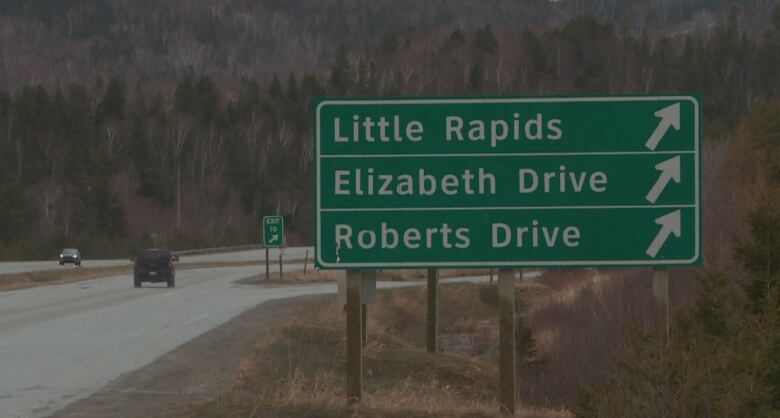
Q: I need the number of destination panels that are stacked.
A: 3